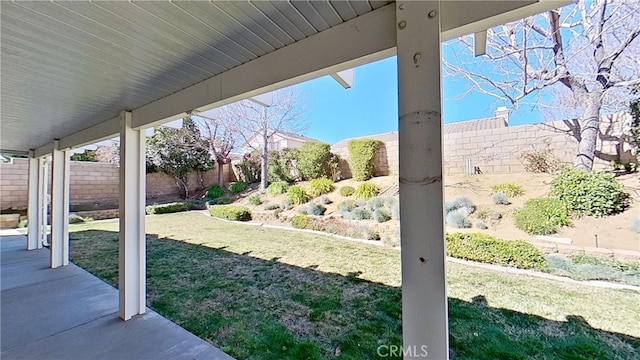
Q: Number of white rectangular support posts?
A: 4